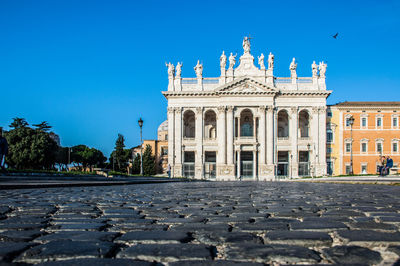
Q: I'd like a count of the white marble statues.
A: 11